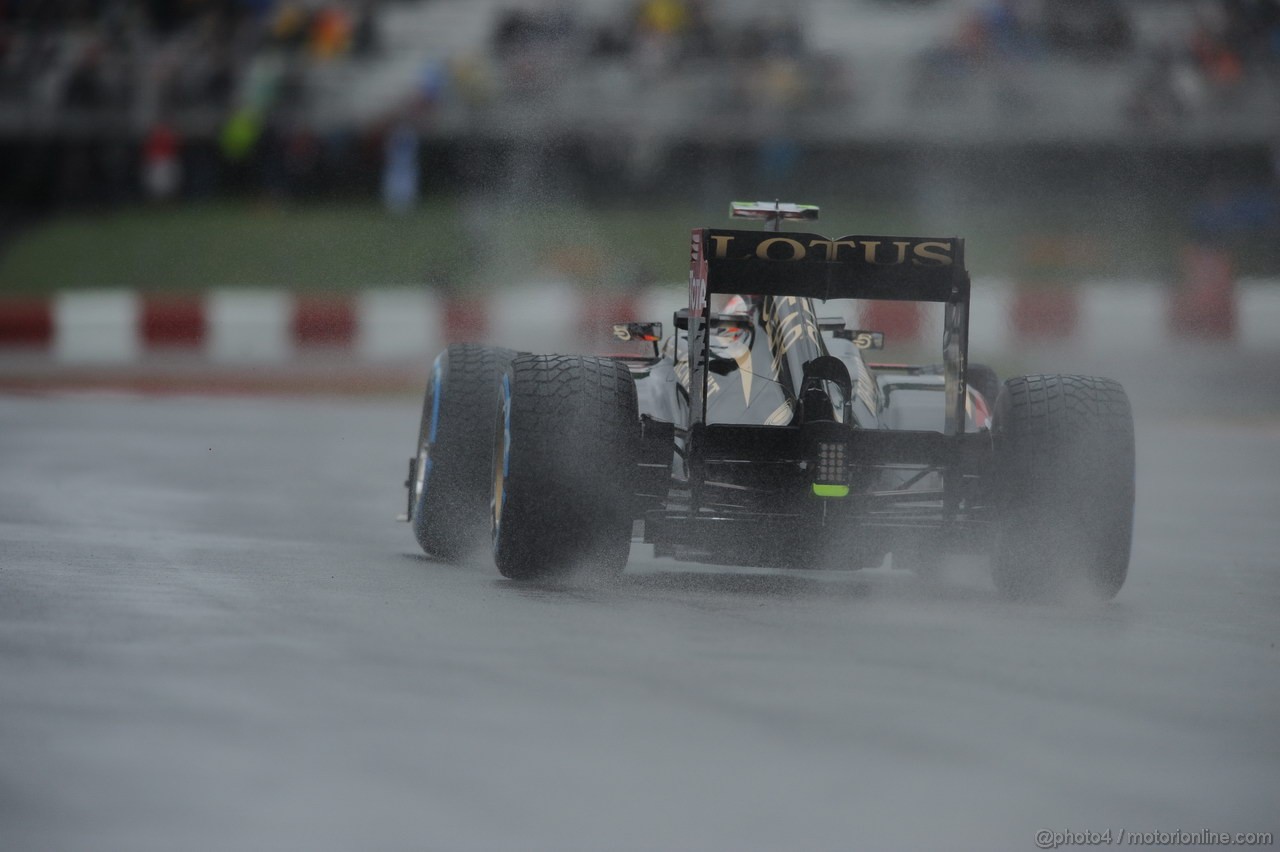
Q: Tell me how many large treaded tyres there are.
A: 3